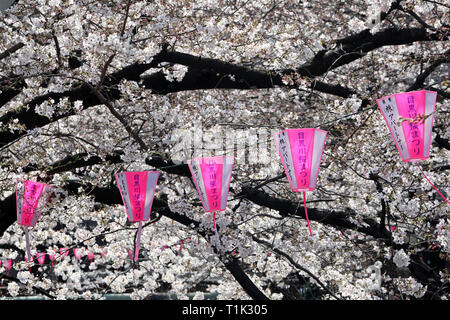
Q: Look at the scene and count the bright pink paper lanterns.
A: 5